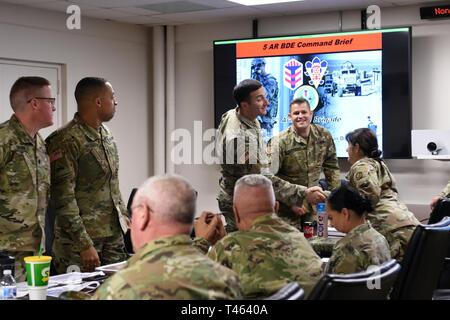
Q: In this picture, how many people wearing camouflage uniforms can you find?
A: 8